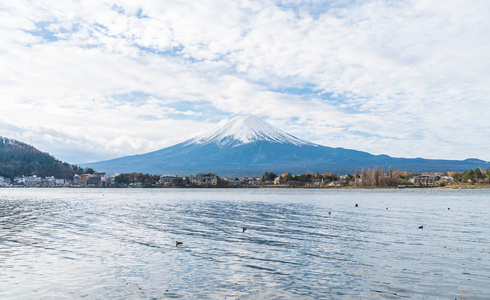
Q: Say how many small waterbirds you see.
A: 7